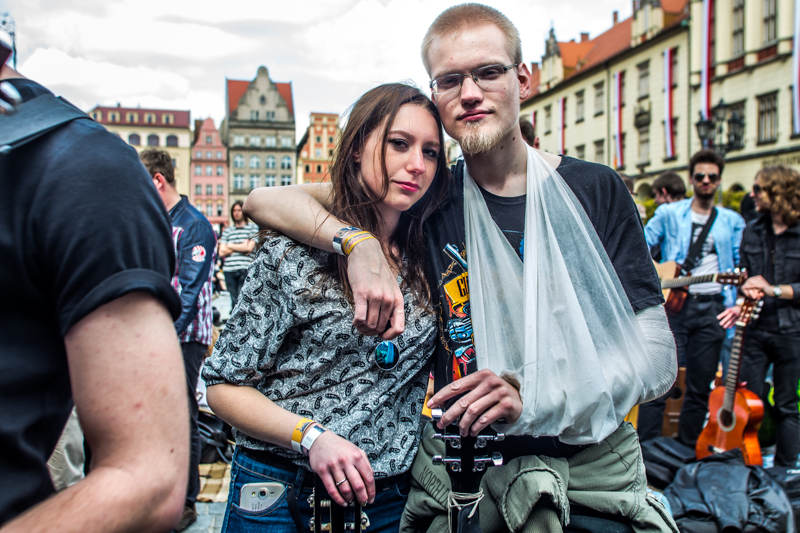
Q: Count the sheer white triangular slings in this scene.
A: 1